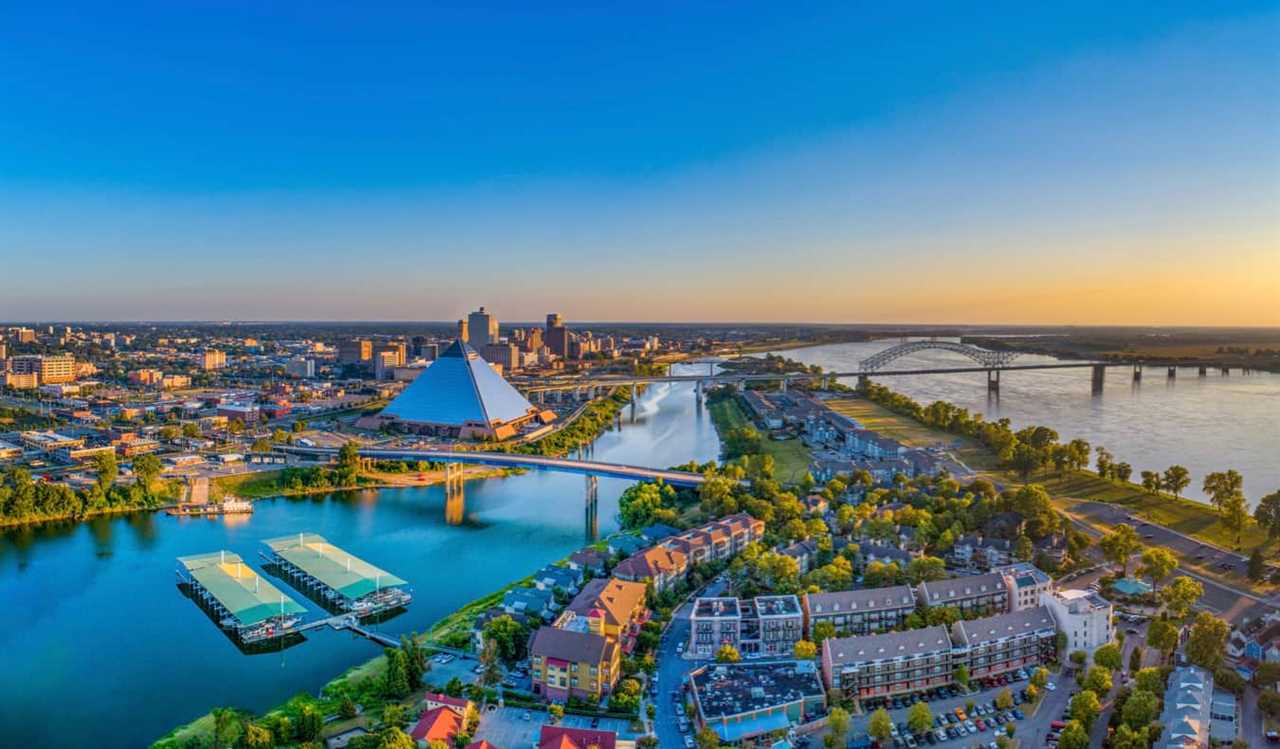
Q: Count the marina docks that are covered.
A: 2